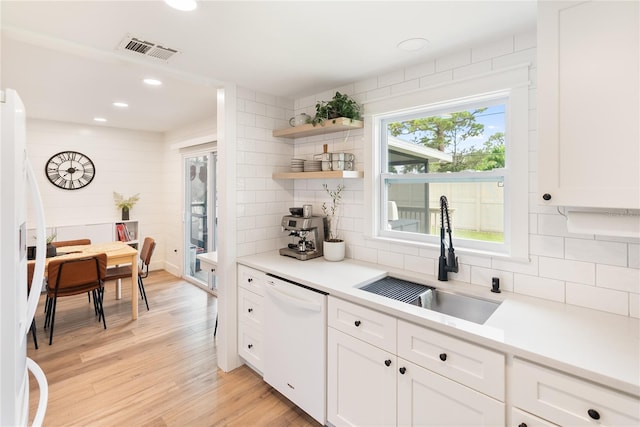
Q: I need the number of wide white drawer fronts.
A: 3